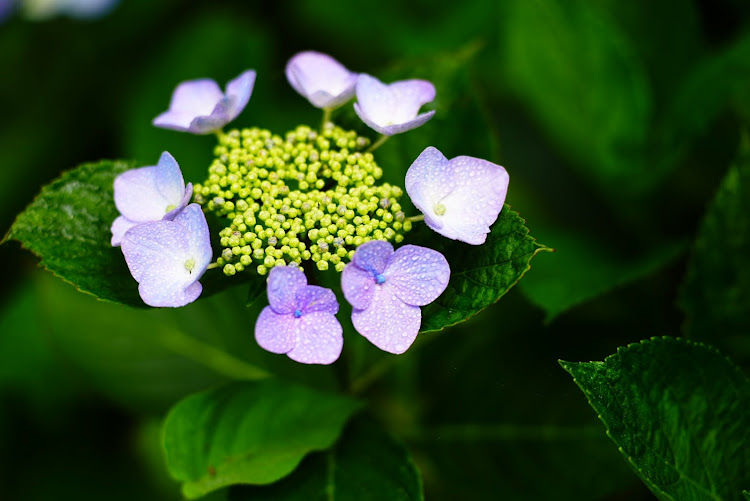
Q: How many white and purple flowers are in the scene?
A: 8